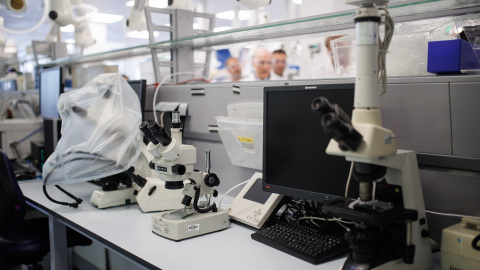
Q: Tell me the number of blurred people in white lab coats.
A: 3